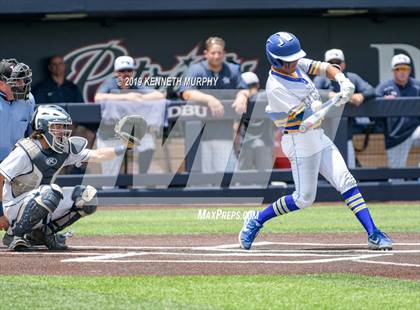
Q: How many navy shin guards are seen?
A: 2